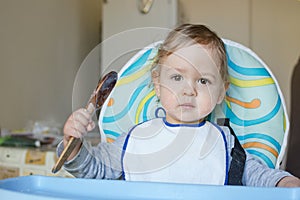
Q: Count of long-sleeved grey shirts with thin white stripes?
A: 1